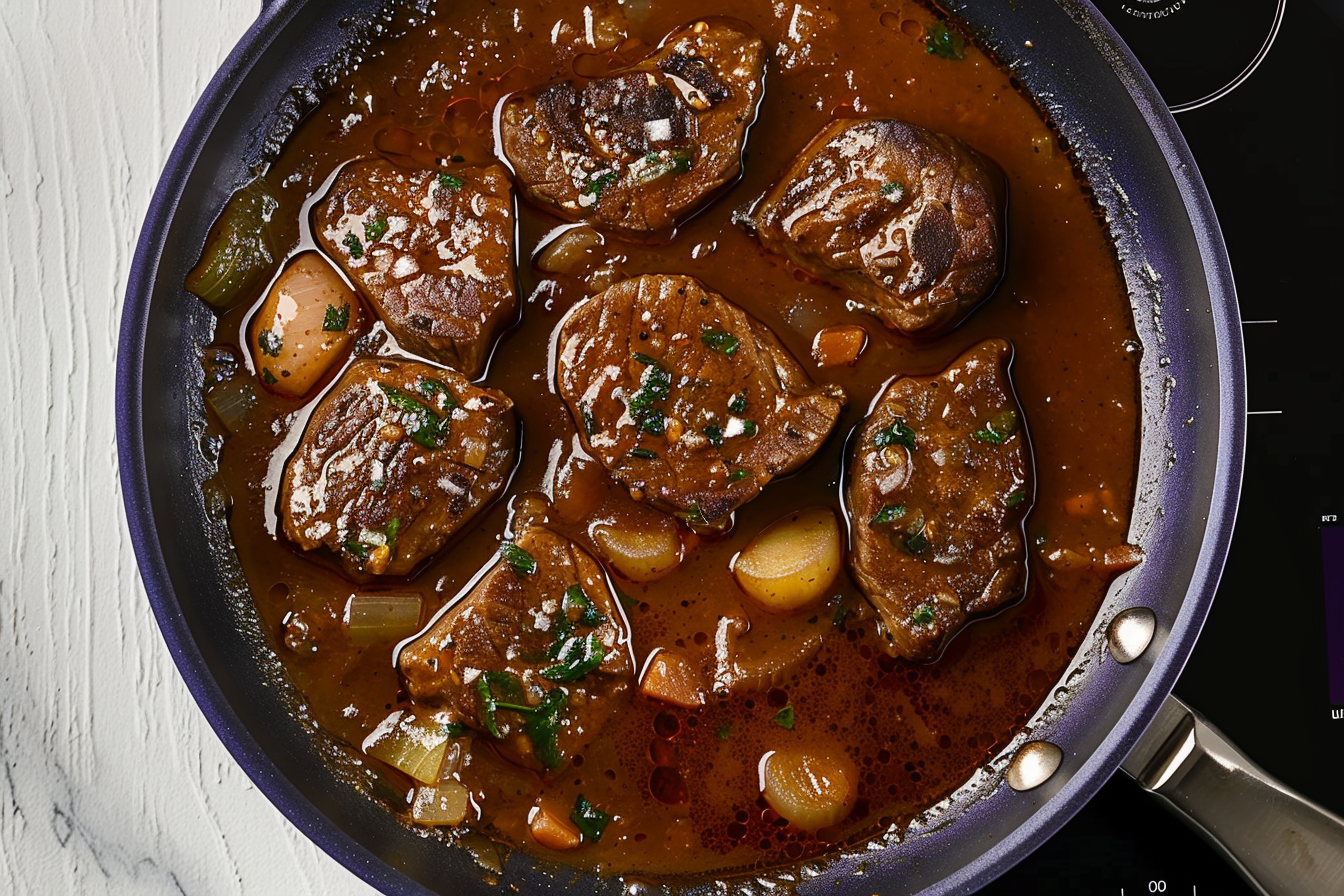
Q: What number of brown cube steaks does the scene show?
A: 7